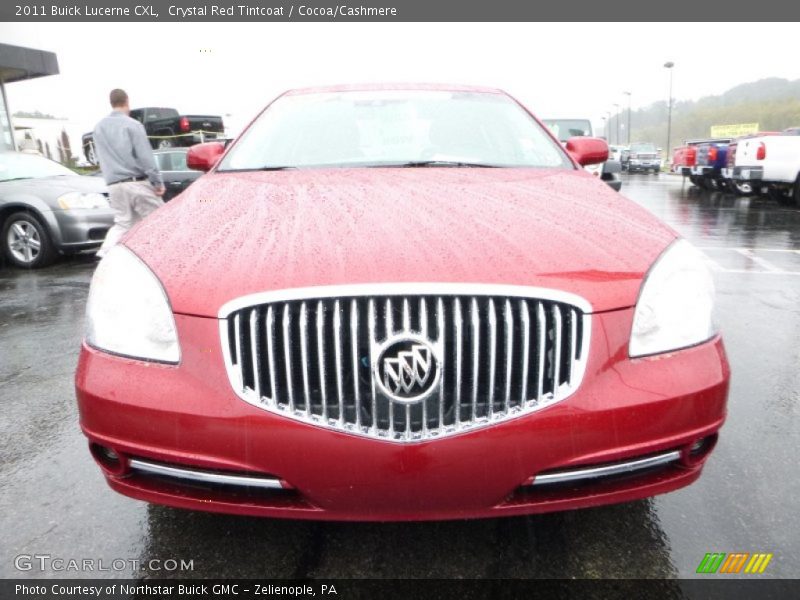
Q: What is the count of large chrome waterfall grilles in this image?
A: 1